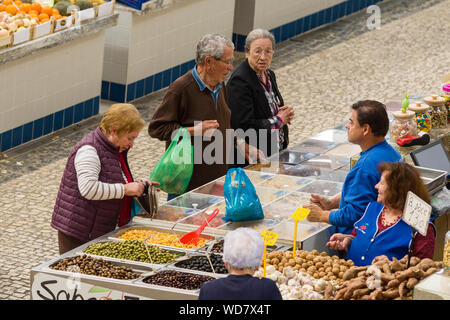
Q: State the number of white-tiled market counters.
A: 3